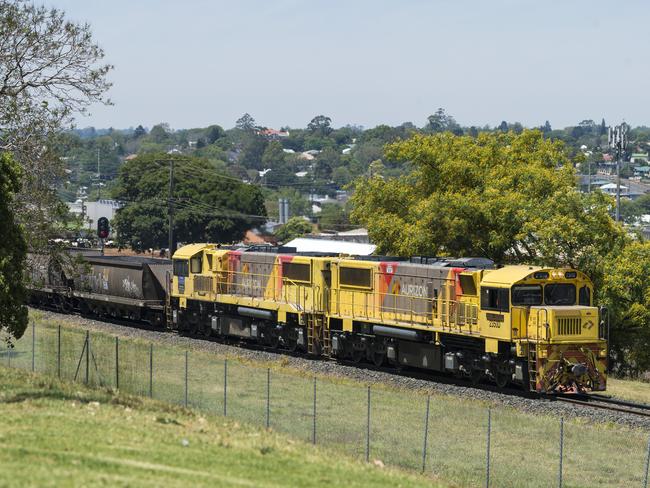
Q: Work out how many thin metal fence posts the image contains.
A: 15